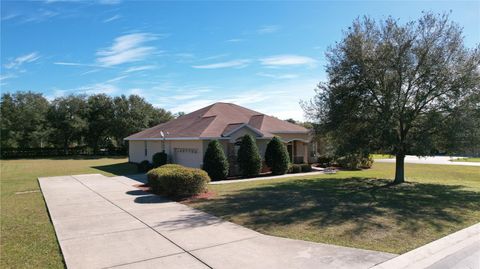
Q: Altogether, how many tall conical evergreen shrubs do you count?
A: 3